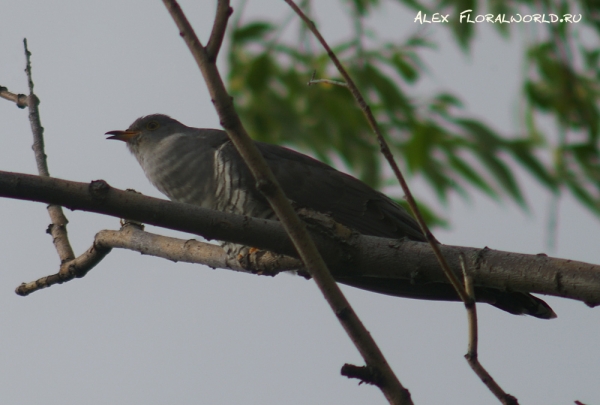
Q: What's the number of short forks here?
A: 0